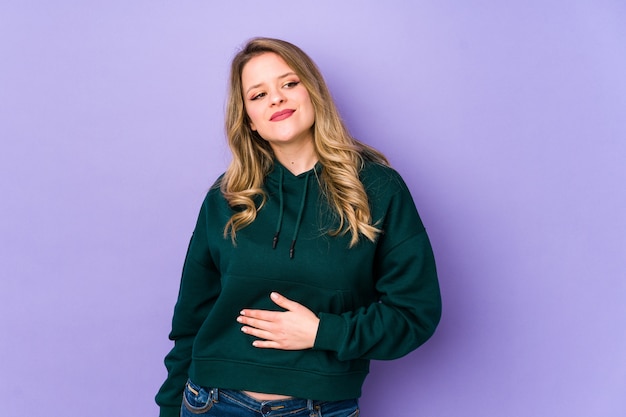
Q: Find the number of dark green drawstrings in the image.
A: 2